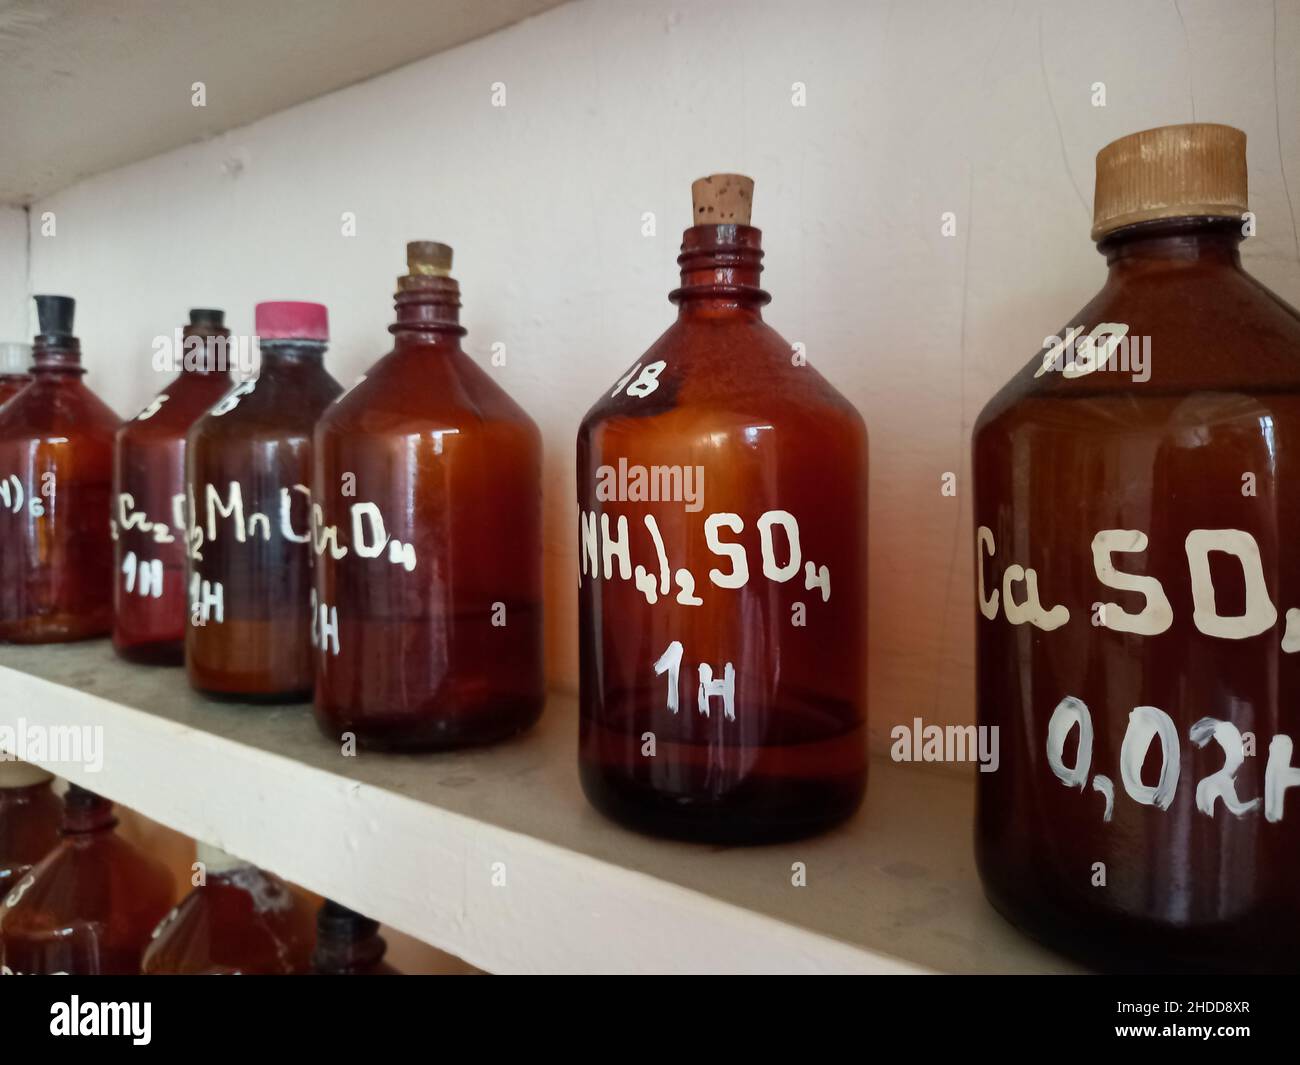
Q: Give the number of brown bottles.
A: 11